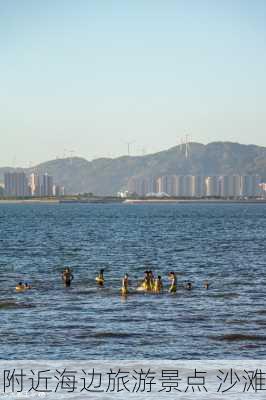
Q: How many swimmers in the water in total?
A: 11